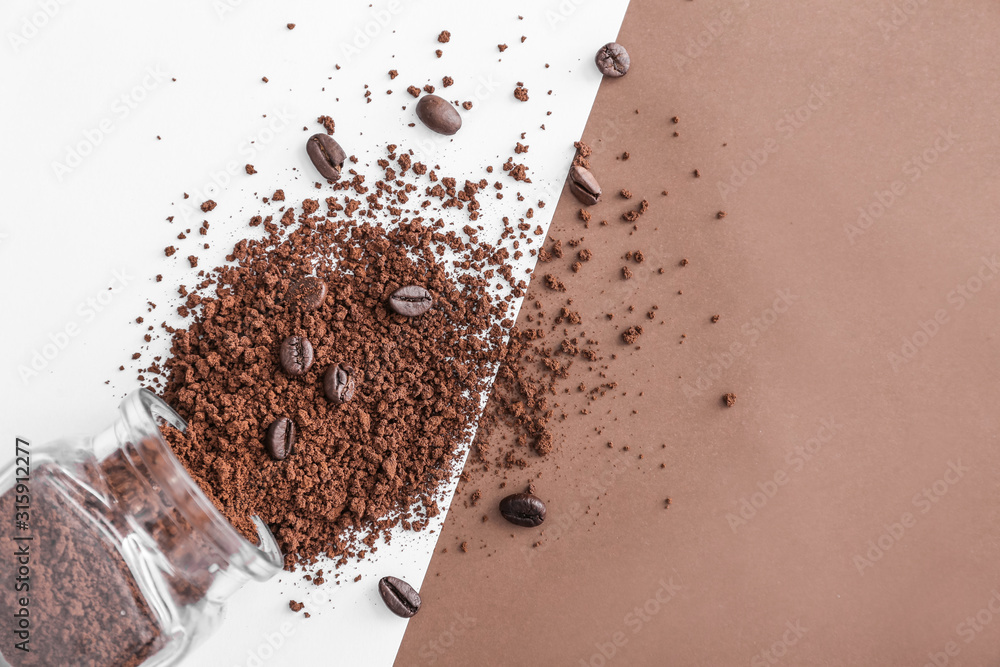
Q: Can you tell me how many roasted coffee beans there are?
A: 11